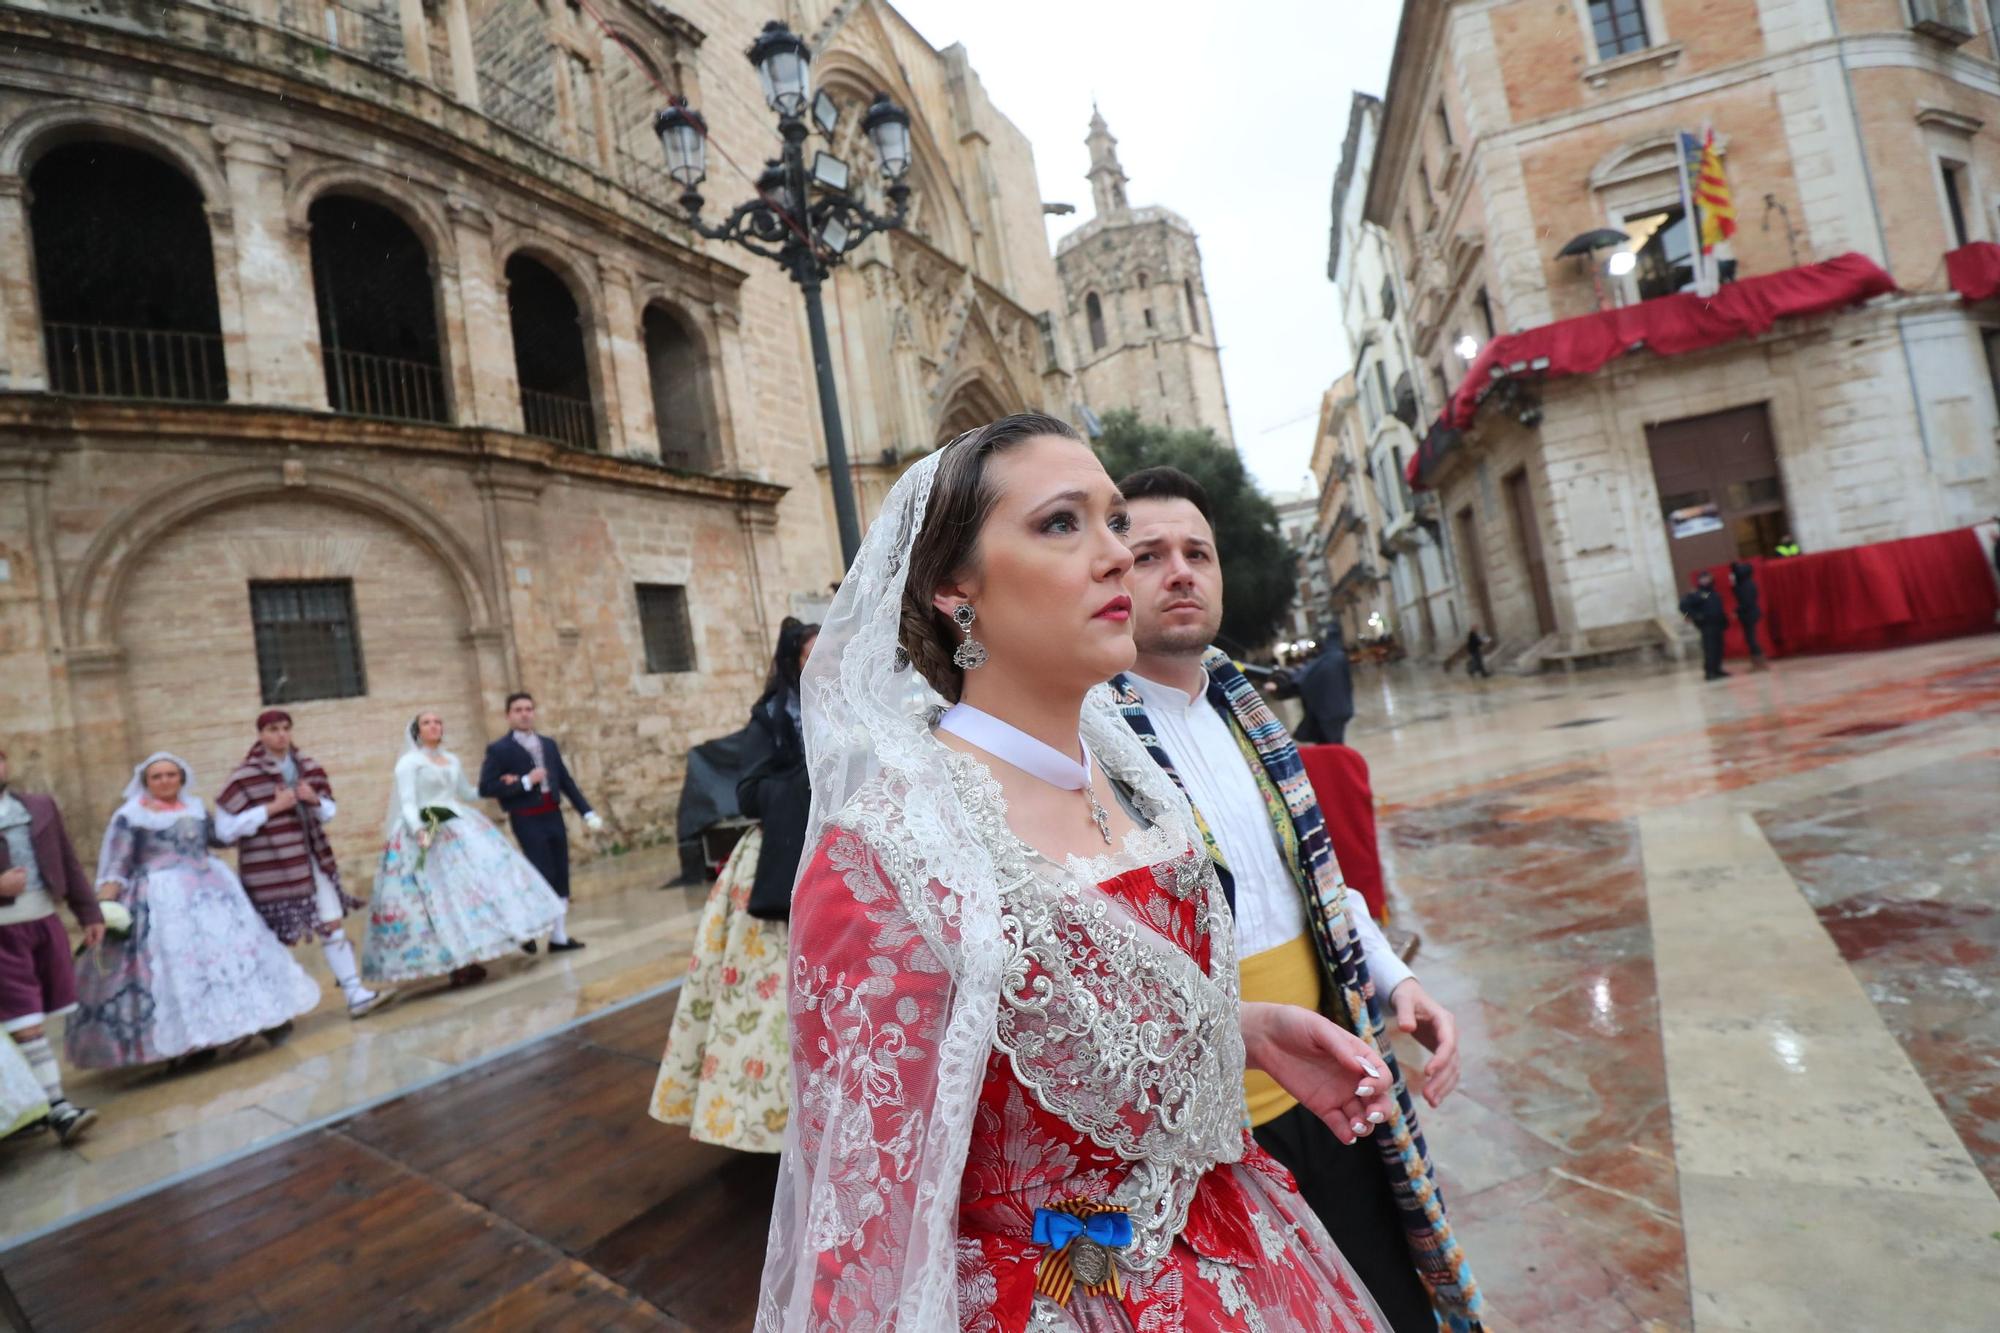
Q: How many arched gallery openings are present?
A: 4